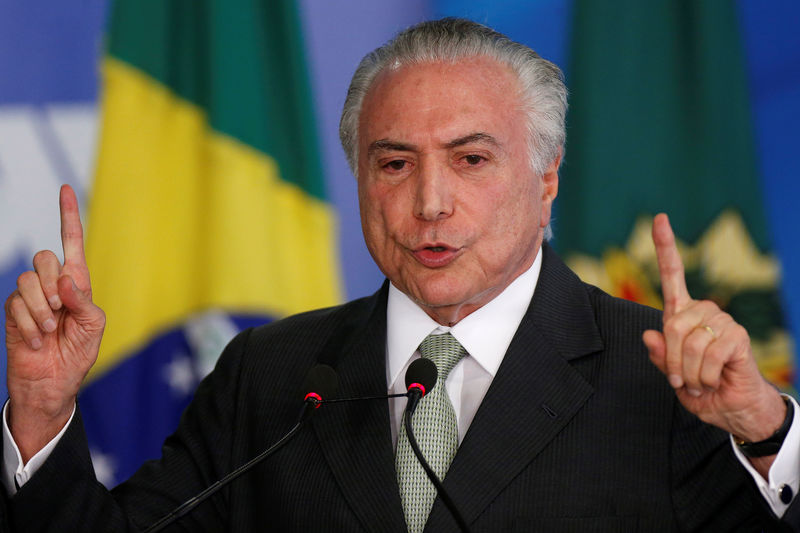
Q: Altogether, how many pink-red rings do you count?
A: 2